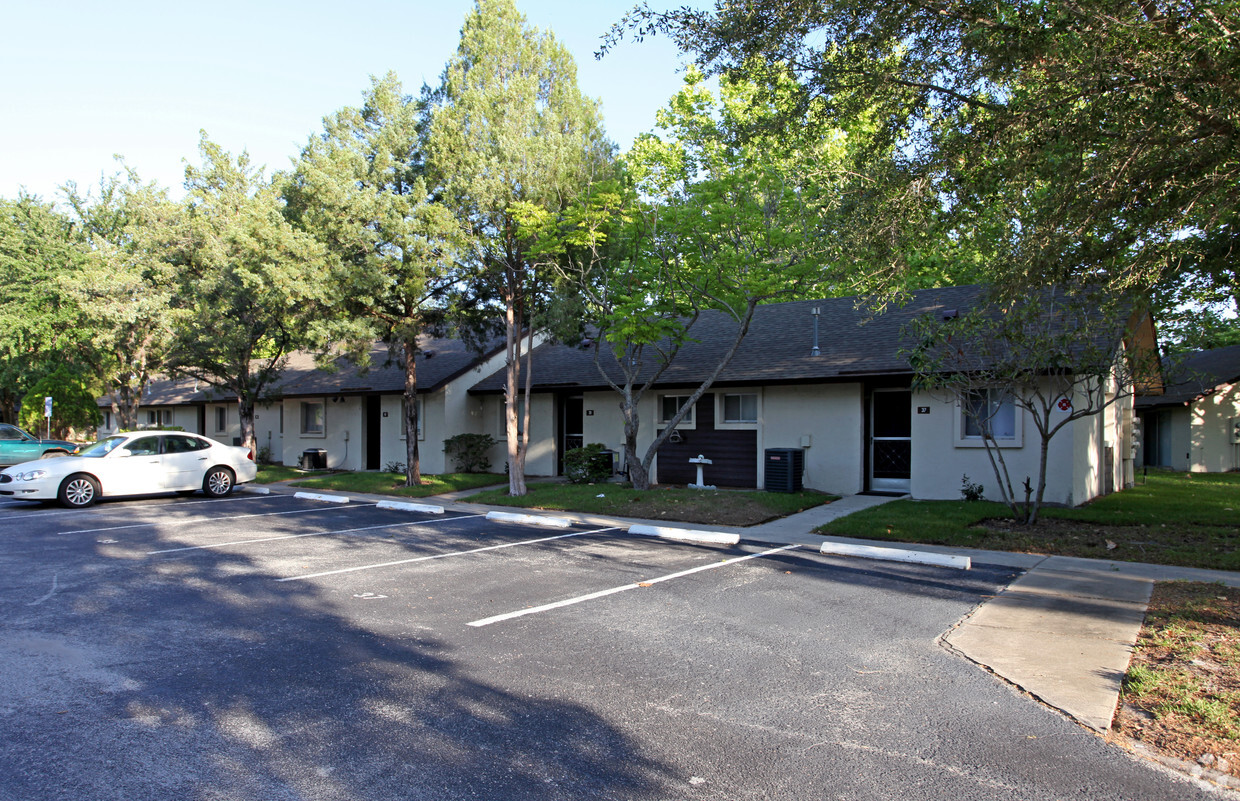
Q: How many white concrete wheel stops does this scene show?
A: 6